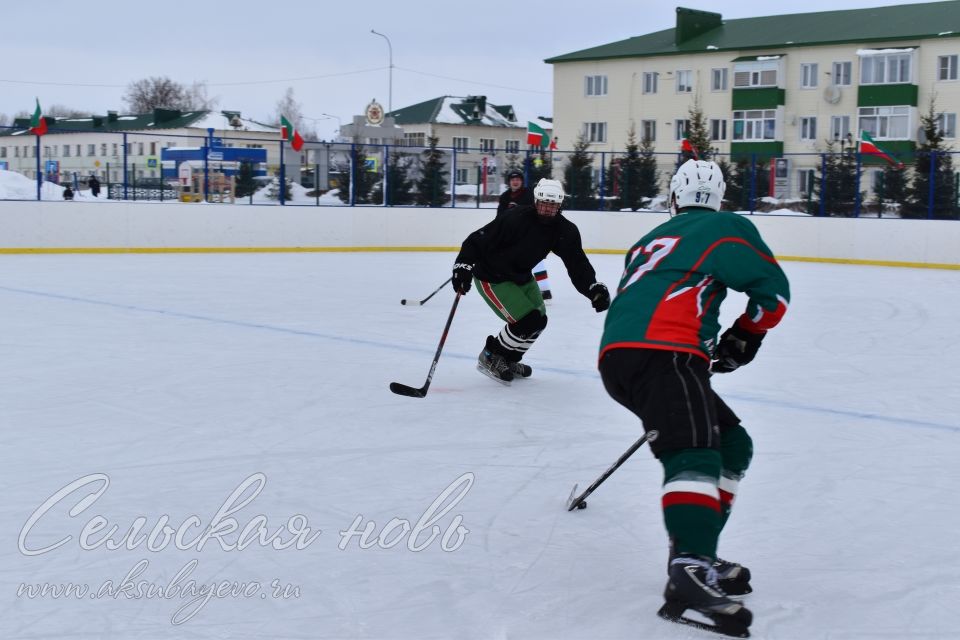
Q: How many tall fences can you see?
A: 1